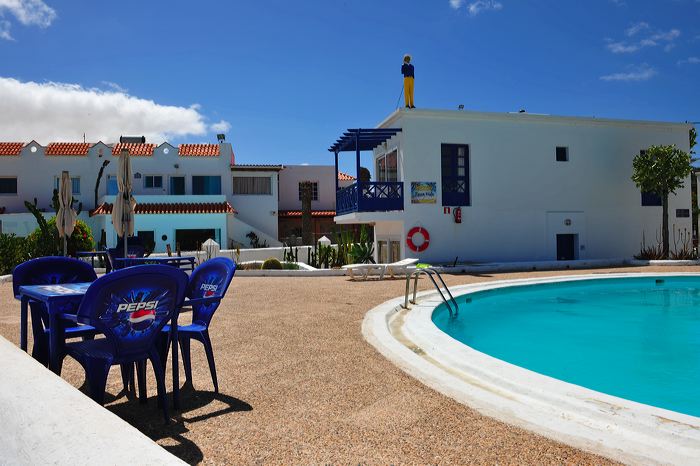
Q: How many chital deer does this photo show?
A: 0